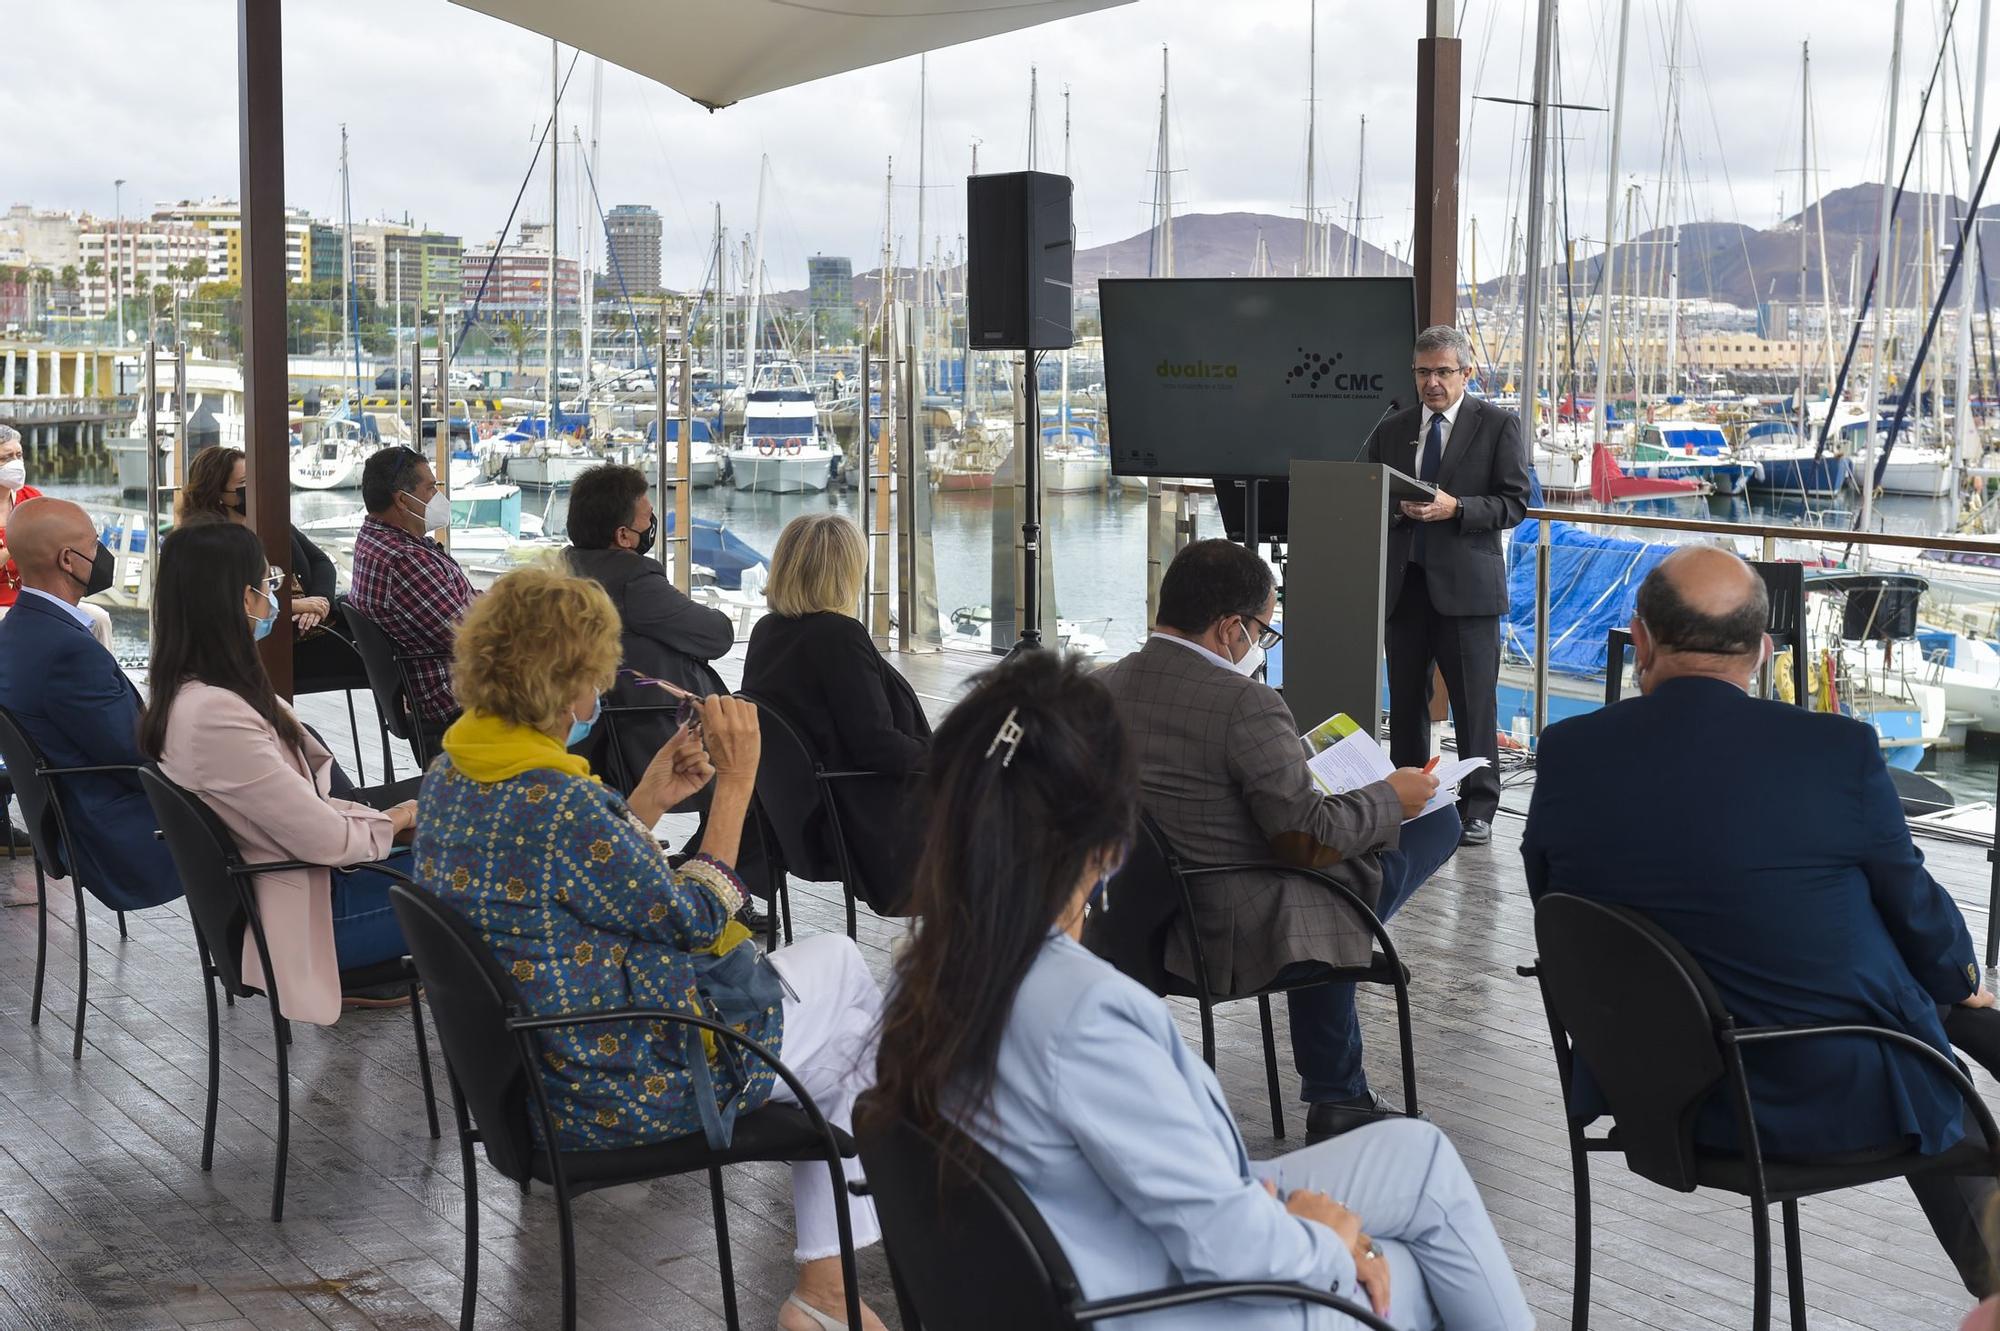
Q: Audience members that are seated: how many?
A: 11